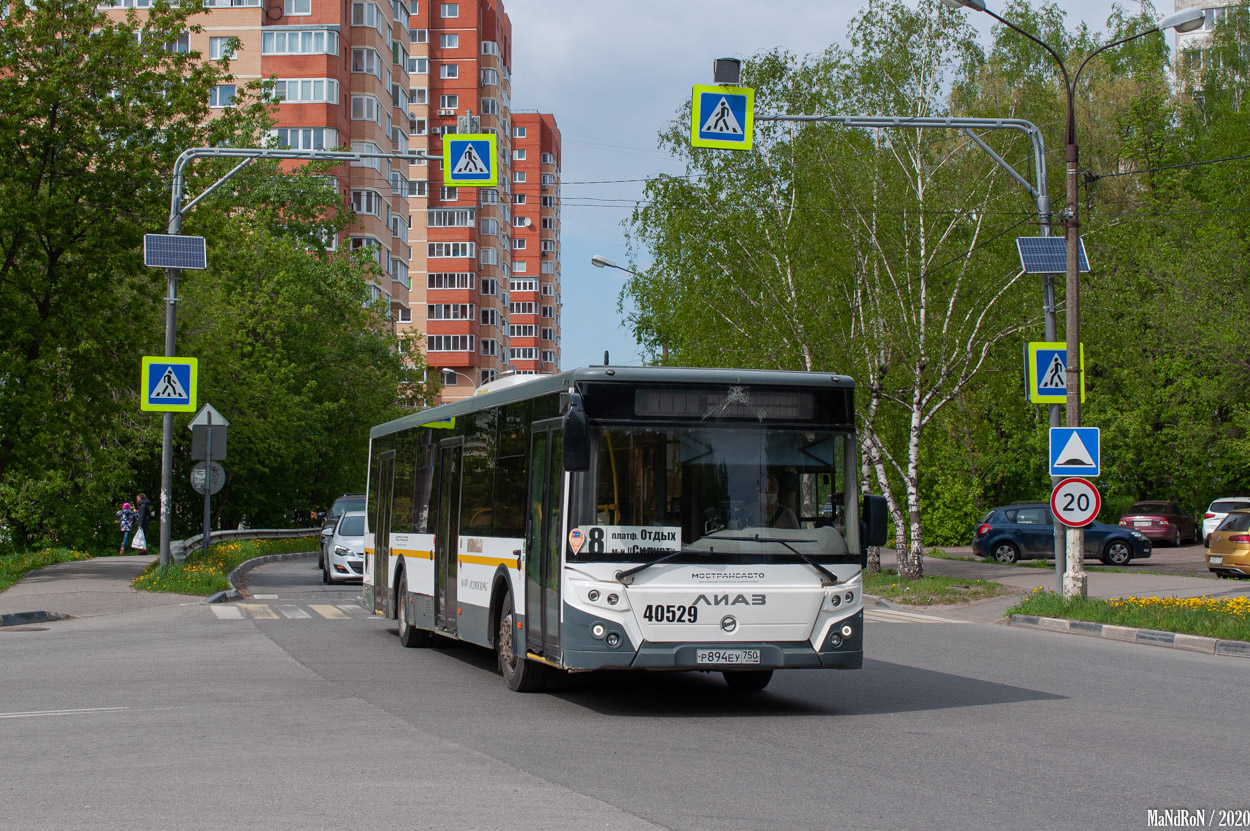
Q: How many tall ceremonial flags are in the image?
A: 0